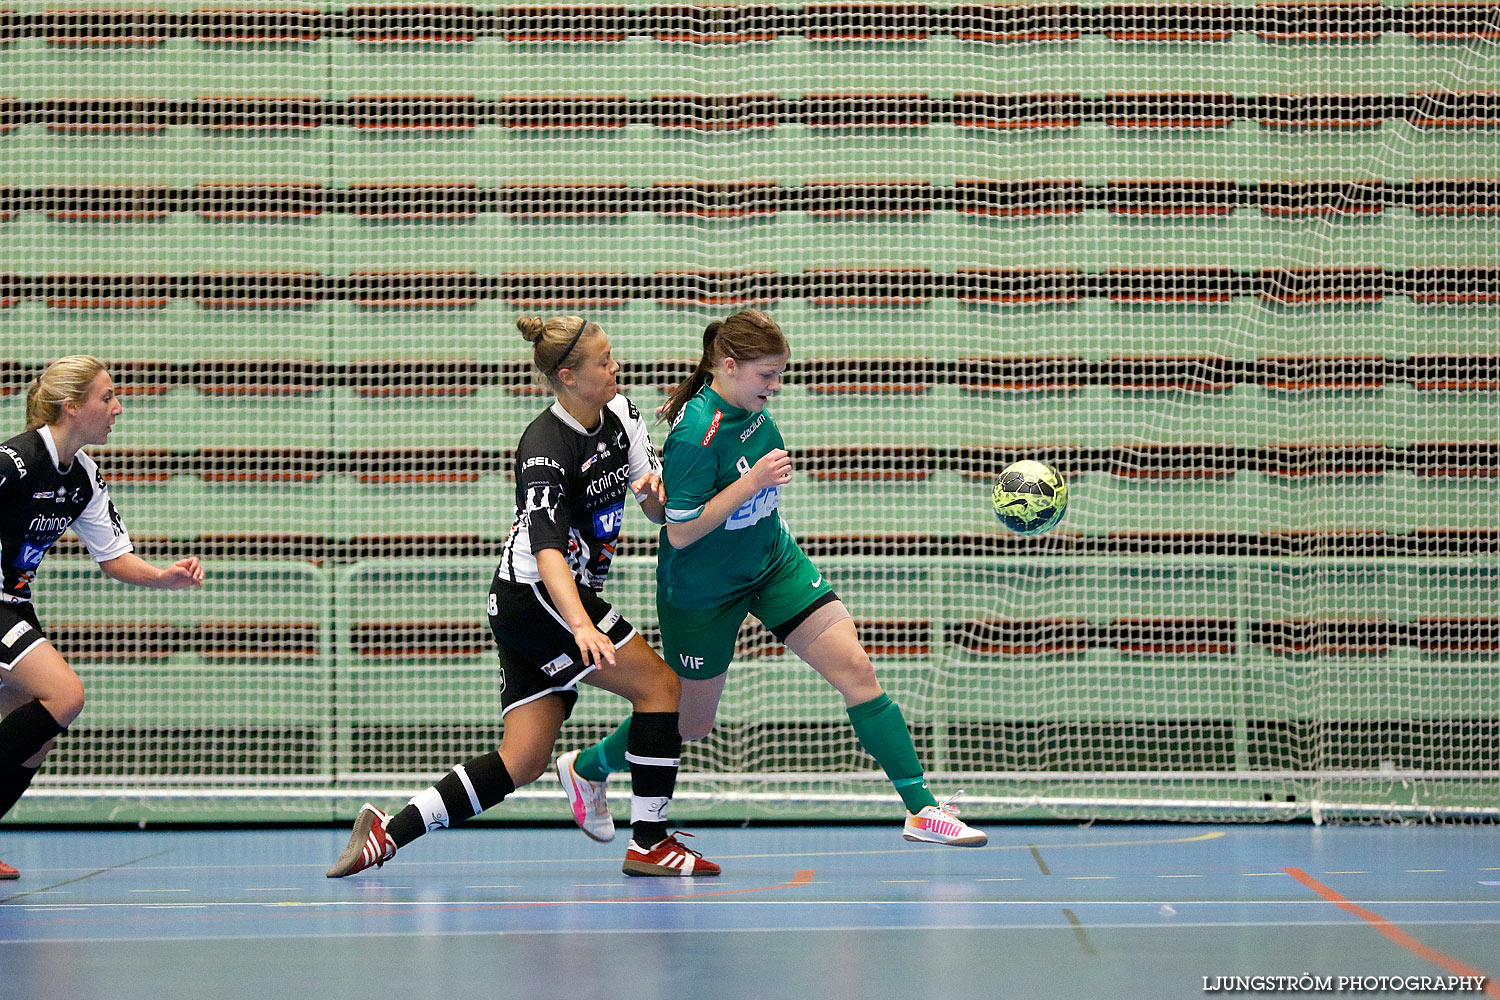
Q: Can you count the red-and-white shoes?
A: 2